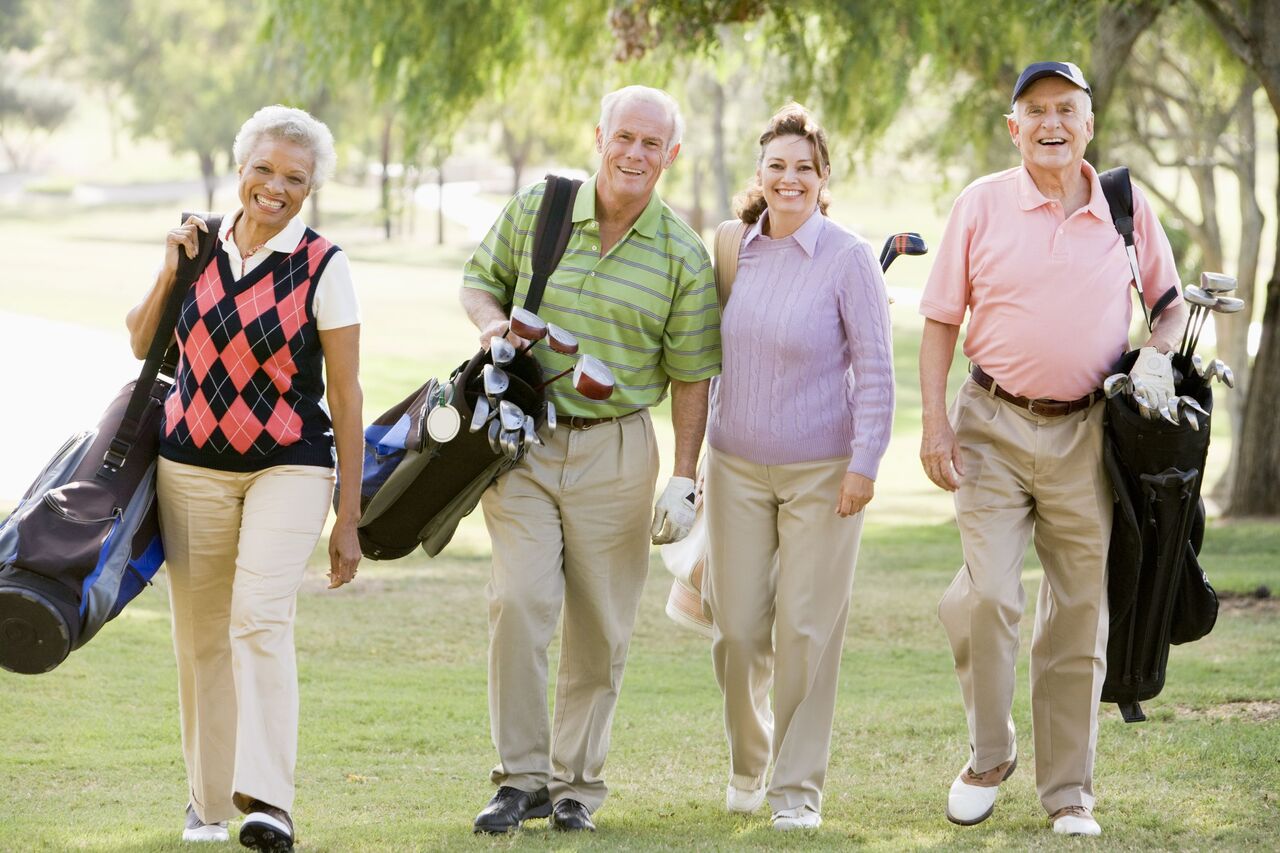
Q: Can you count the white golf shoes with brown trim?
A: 2